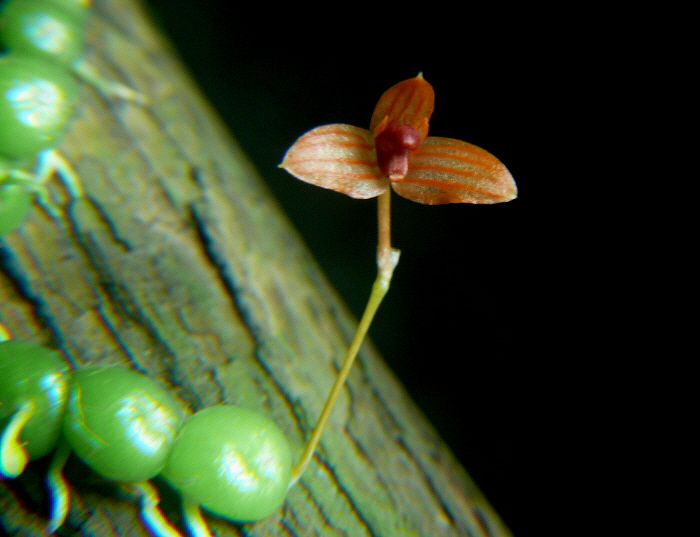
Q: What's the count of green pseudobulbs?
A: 6